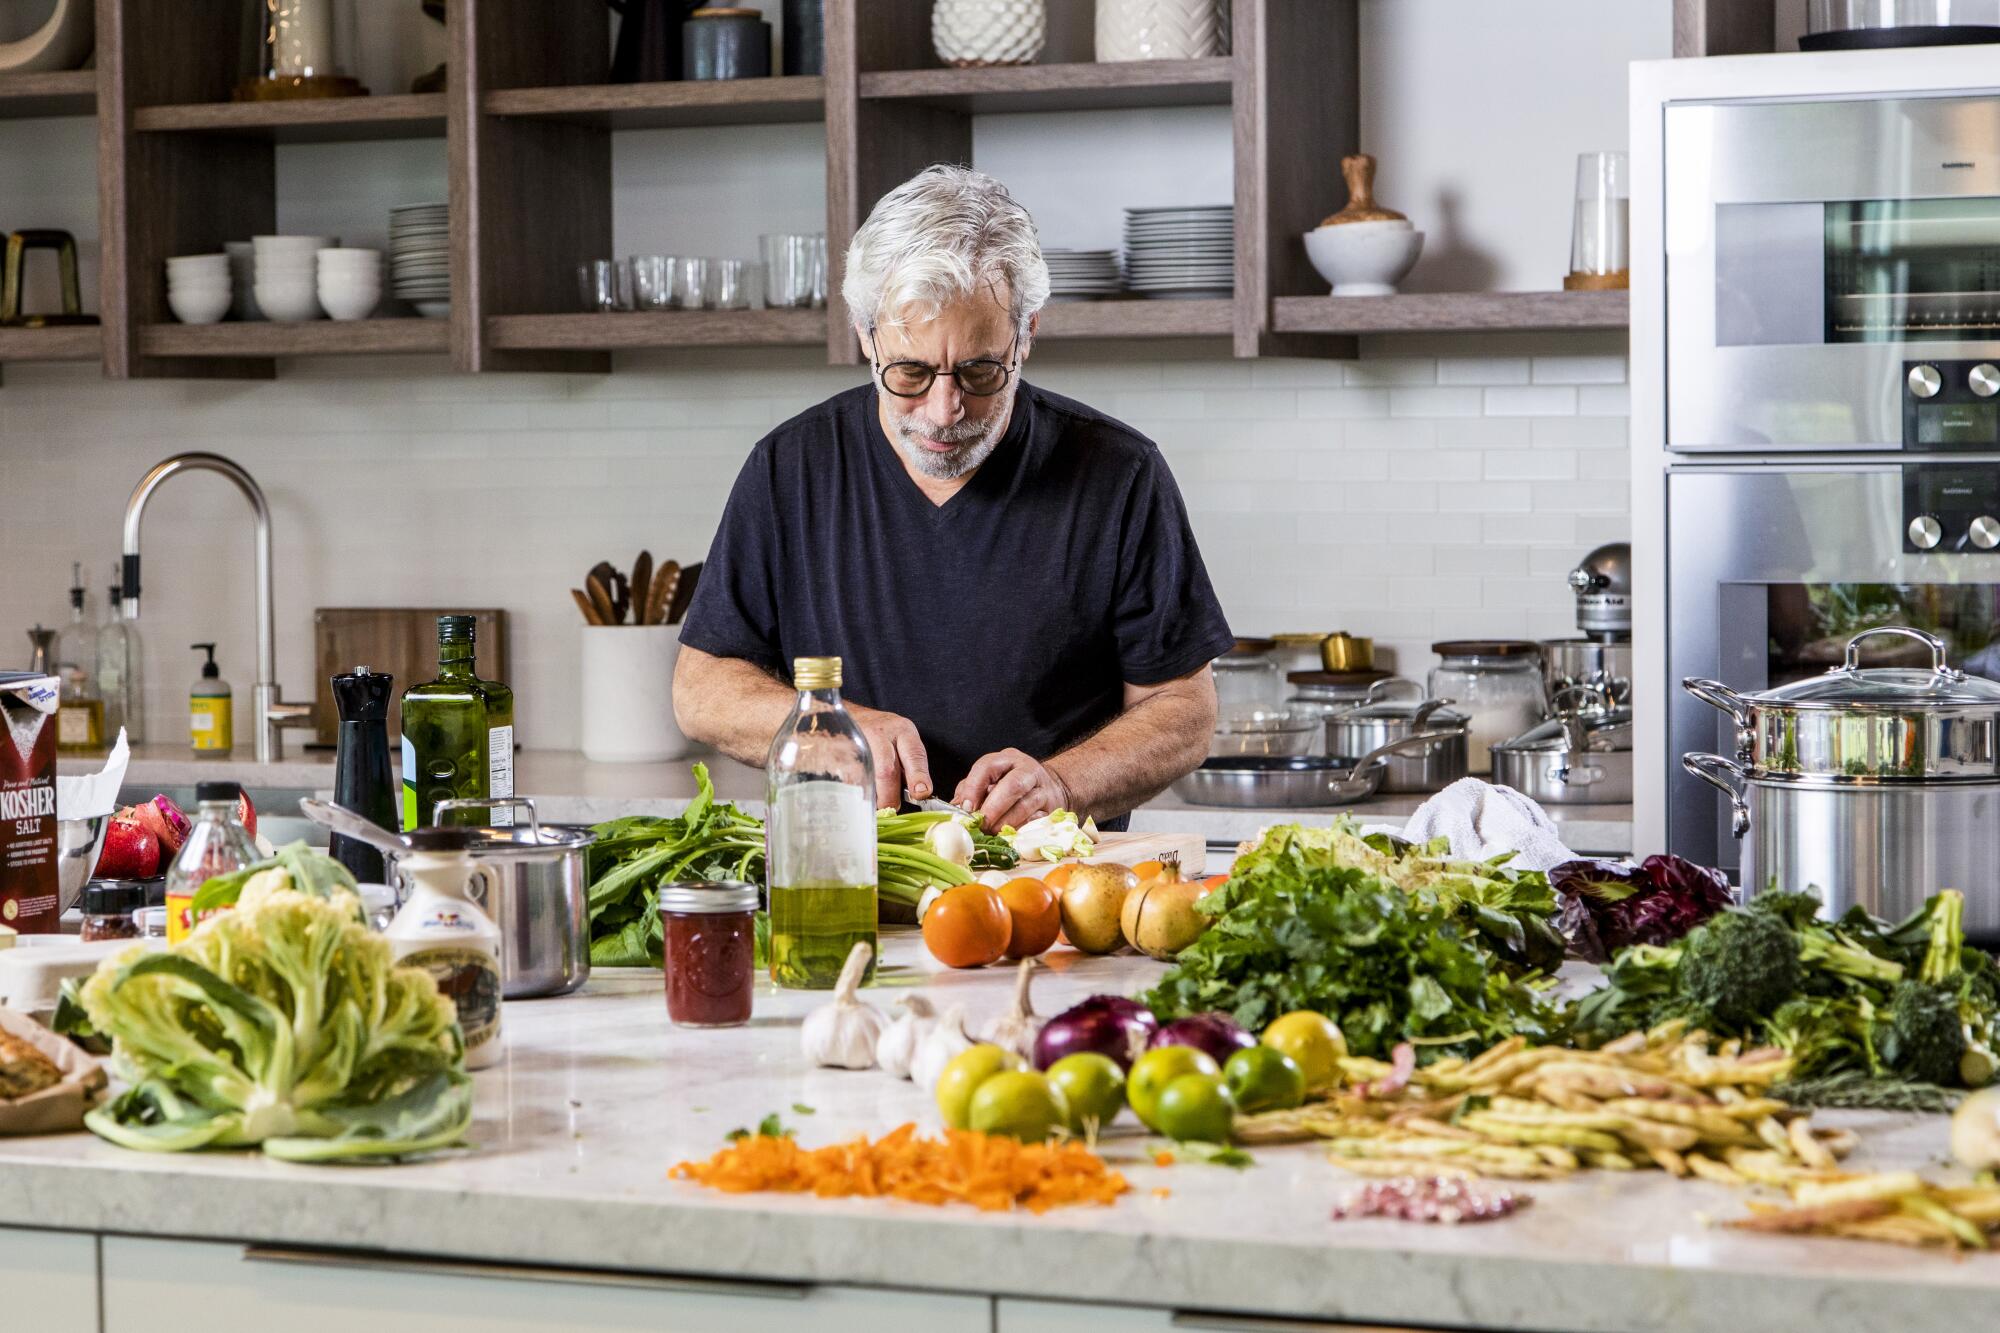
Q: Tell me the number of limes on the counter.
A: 6